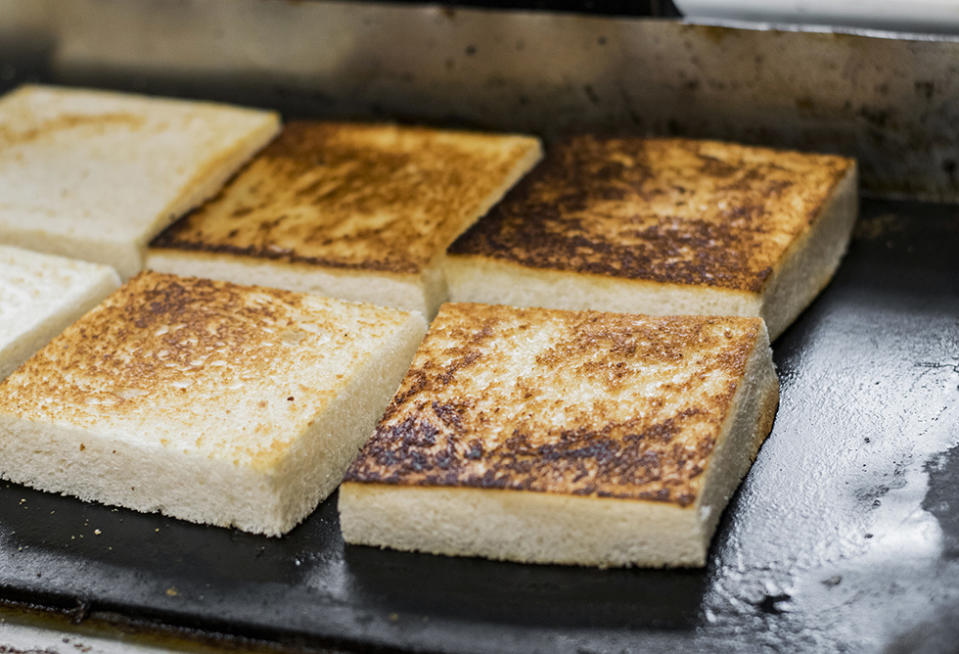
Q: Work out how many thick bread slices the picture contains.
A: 6